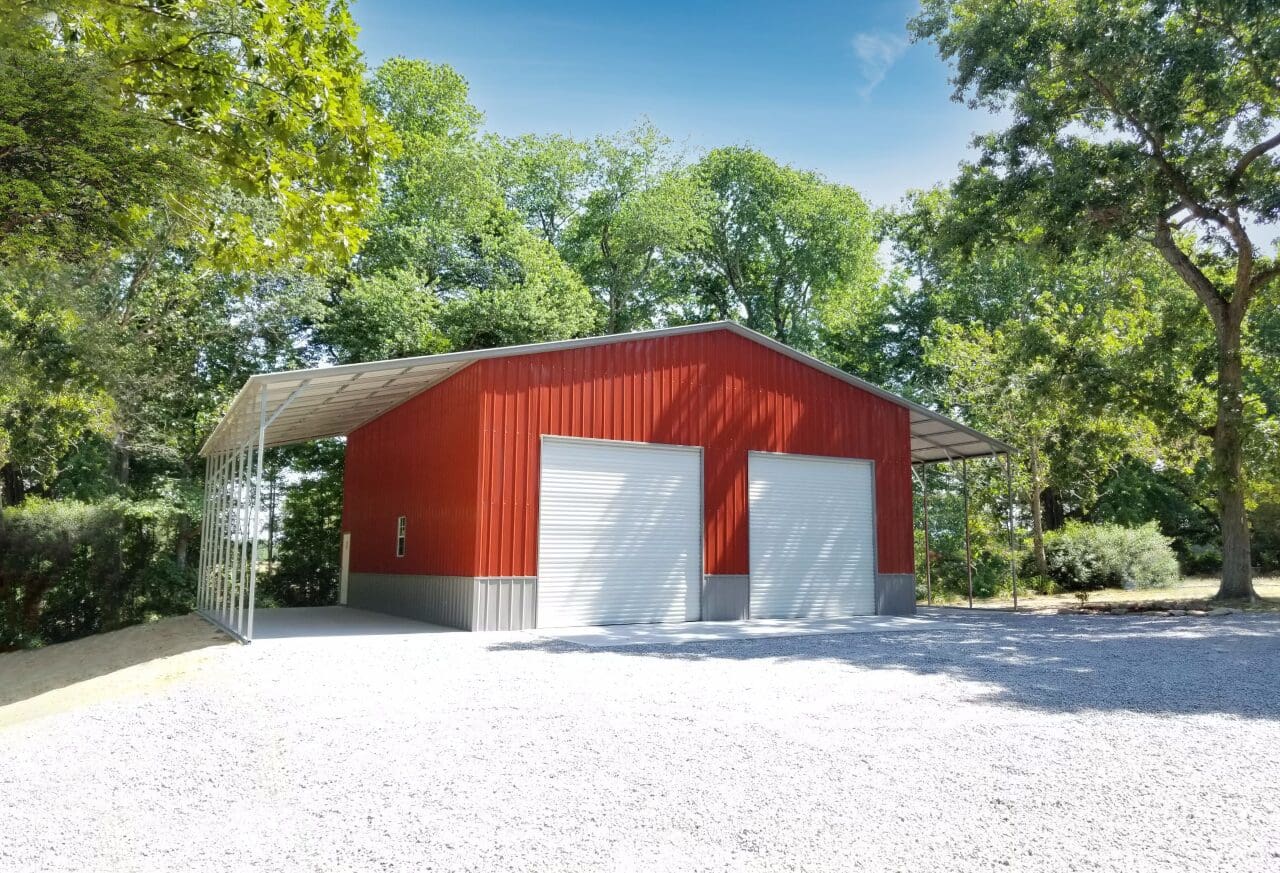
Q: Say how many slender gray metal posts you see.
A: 12